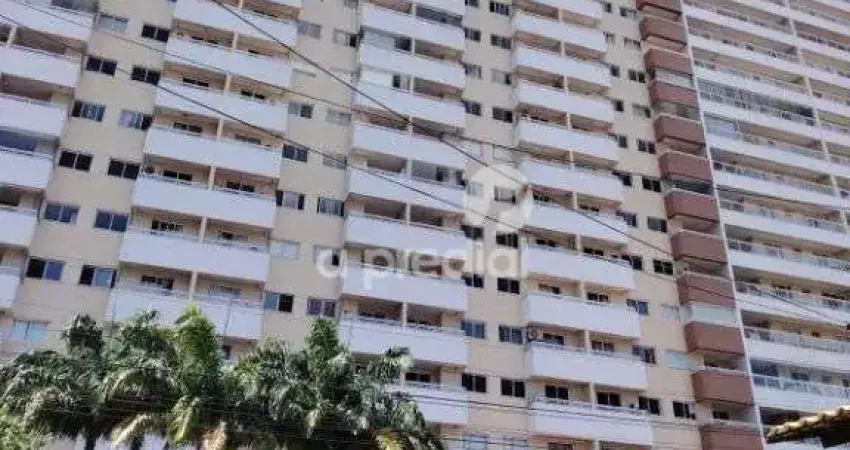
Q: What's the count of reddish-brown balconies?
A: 12